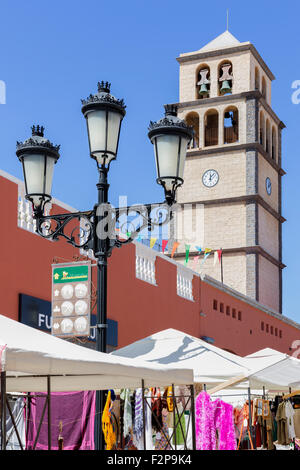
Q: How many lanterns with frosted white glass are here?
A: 3